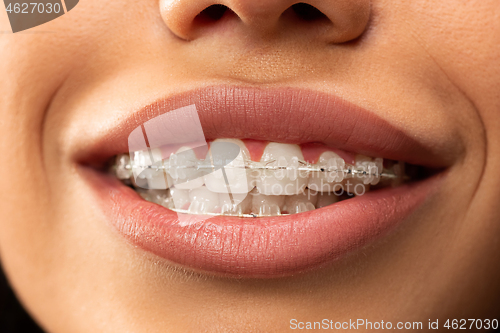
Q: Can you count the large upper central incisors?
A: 2